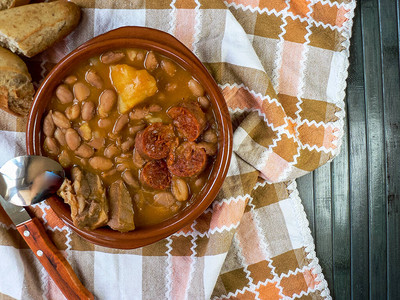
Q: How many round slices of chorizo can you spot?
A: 4